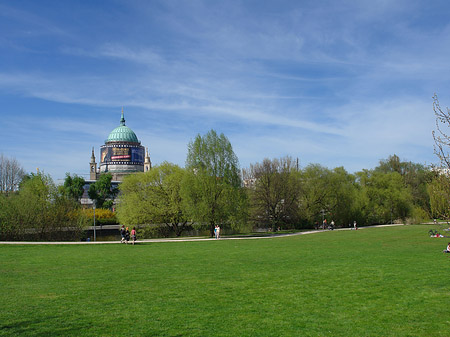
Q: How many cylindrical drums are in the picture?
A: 1